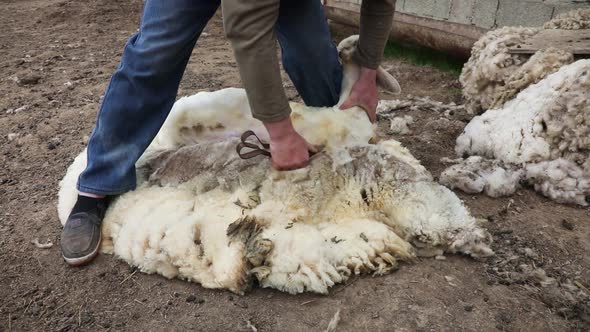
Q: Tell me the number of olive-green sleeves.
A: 2